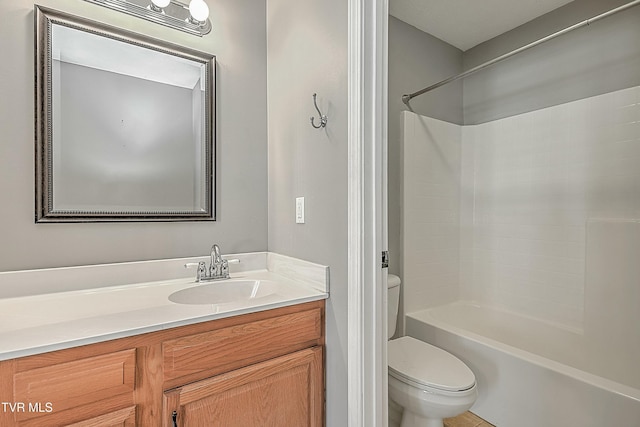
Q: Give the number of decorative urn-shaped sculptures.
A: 0